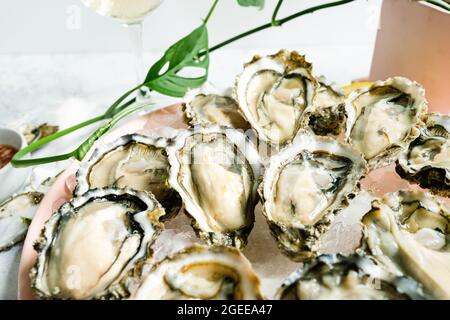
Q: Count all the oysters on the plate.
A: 12